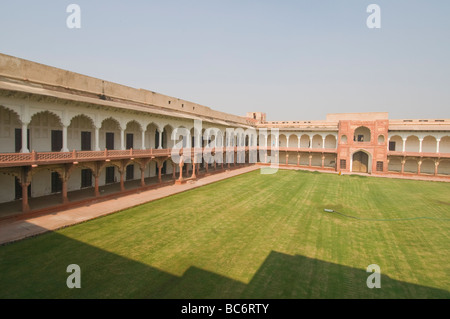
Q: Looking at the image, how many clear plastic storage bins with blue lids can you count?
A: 0